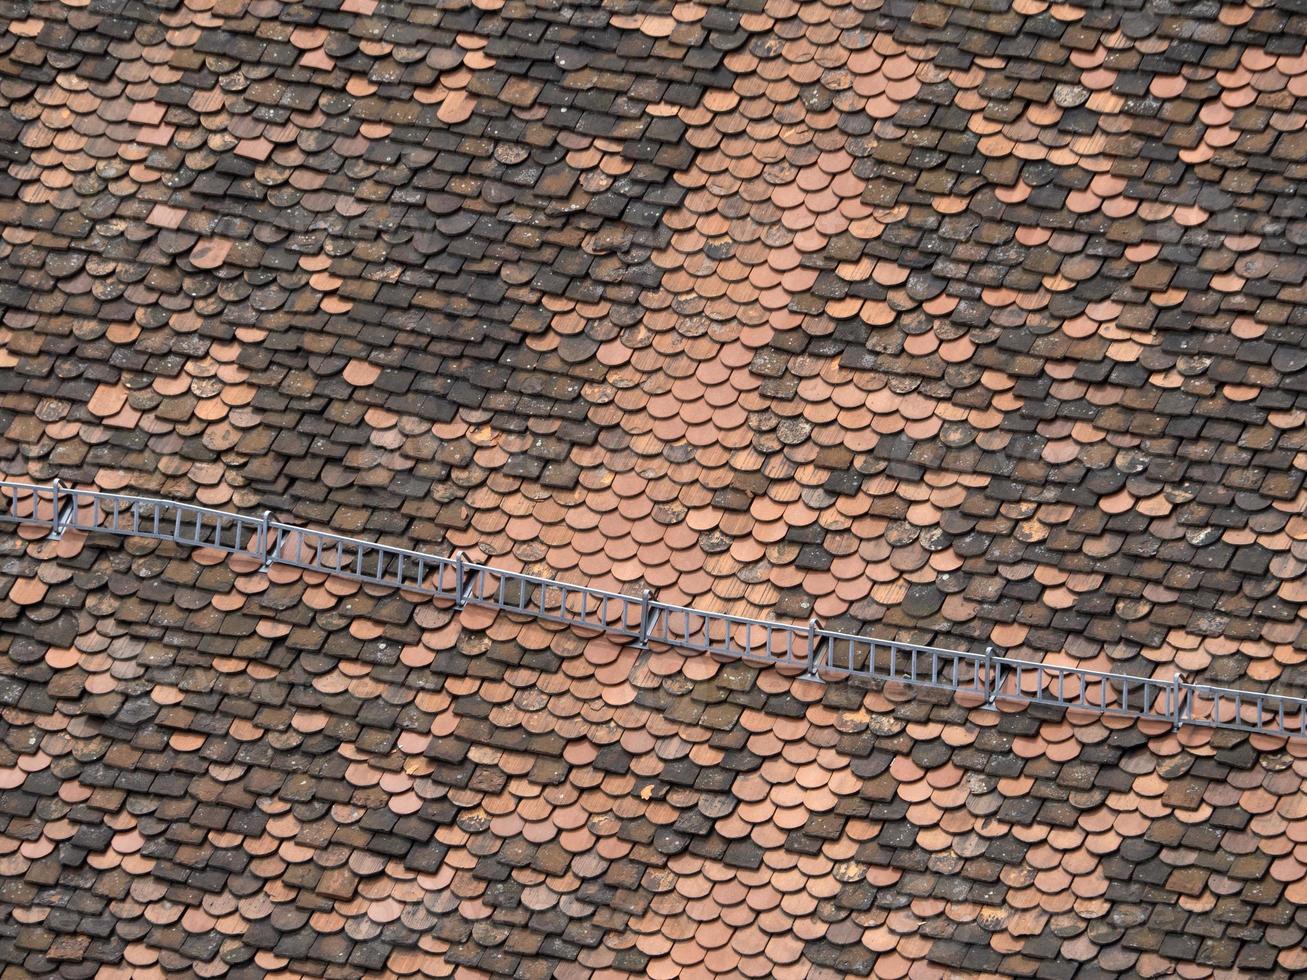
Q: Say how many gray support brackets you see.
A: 7